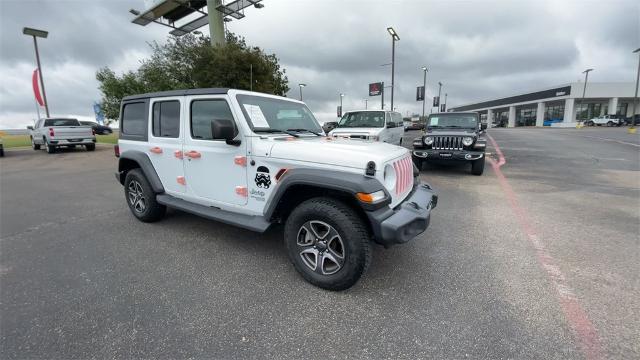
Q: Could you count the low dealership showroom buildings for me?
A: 1